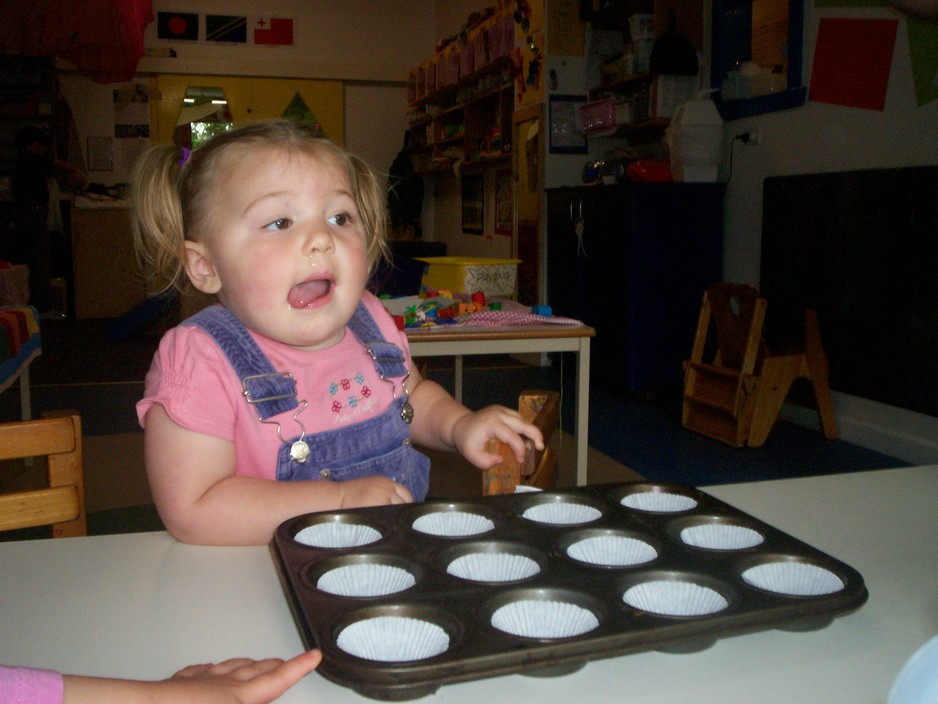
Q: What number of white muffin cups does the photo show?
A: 12